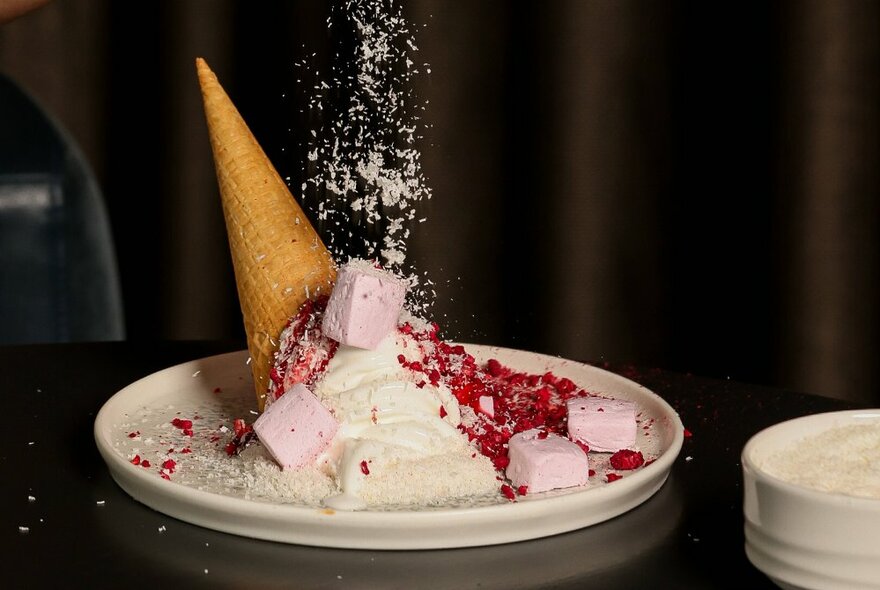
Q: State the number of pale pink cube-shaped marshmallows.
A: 4